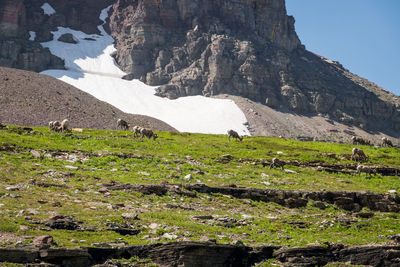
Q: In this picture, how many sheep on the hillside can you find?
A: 12